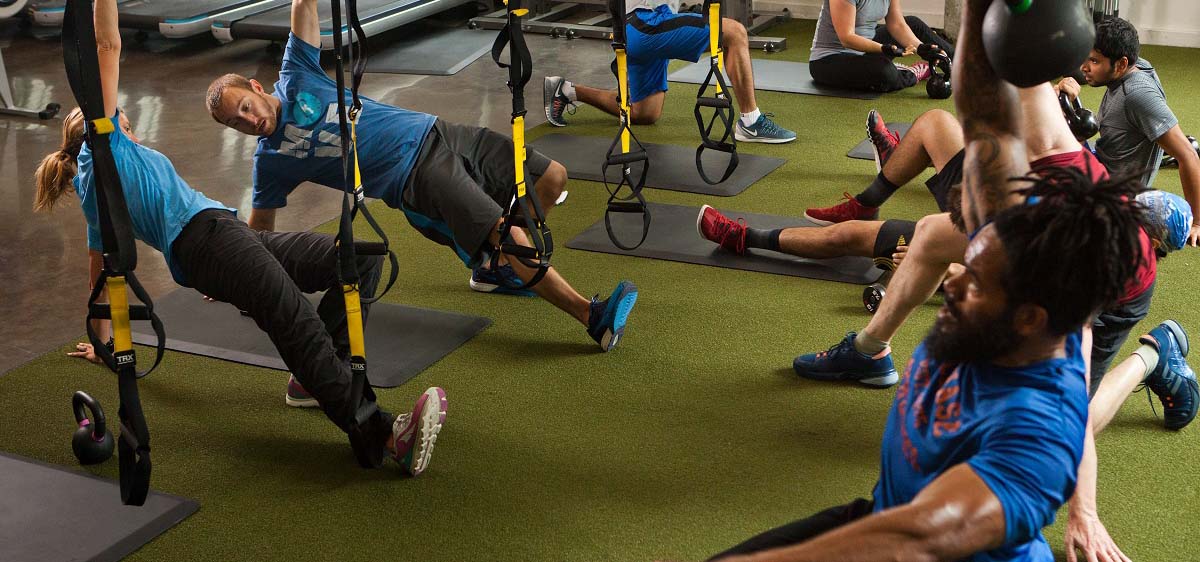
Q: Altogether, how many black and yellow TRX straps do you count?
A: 5